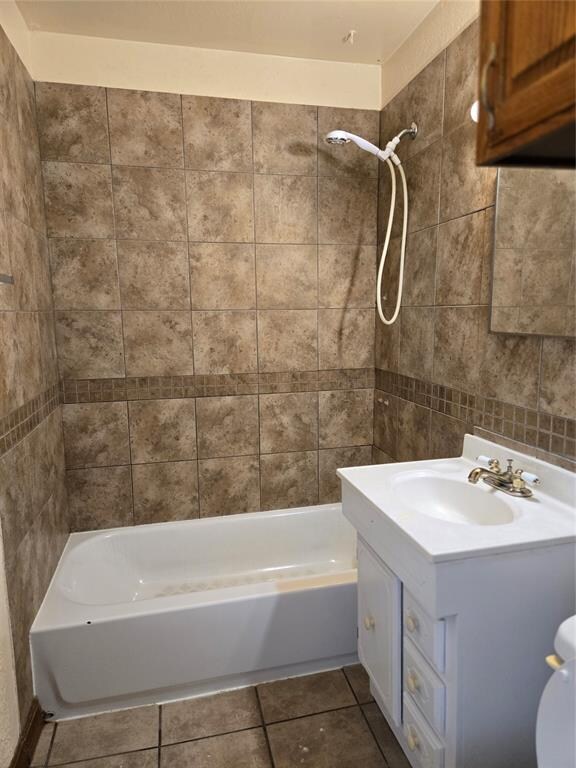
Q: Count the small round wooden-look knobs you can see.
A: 4